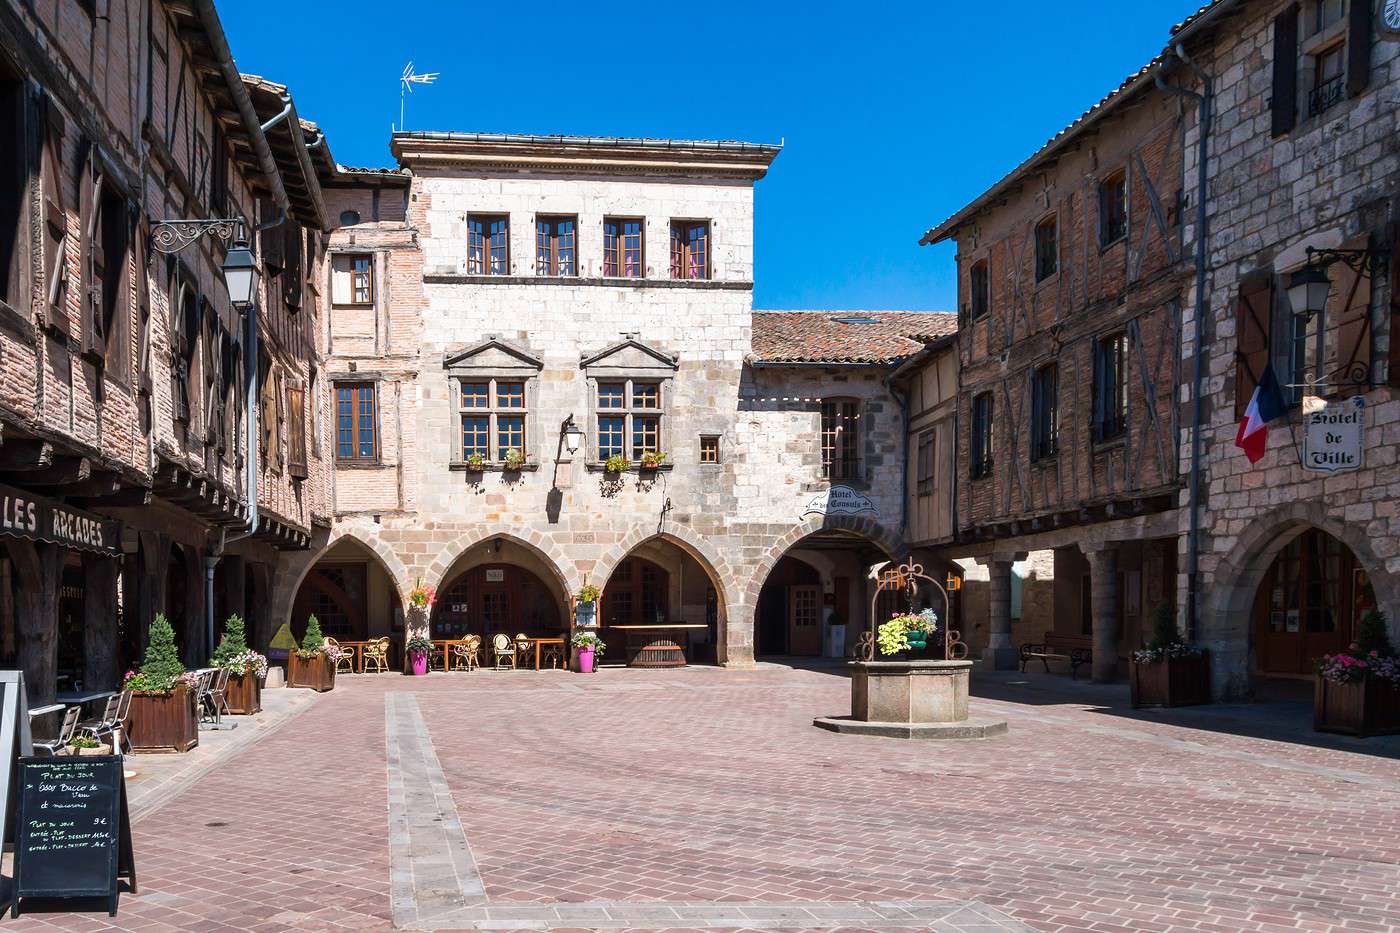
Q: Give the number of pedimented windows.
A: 2